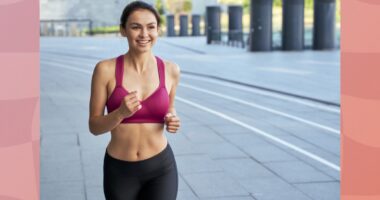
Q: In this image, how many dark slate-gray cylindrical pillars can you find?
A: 8